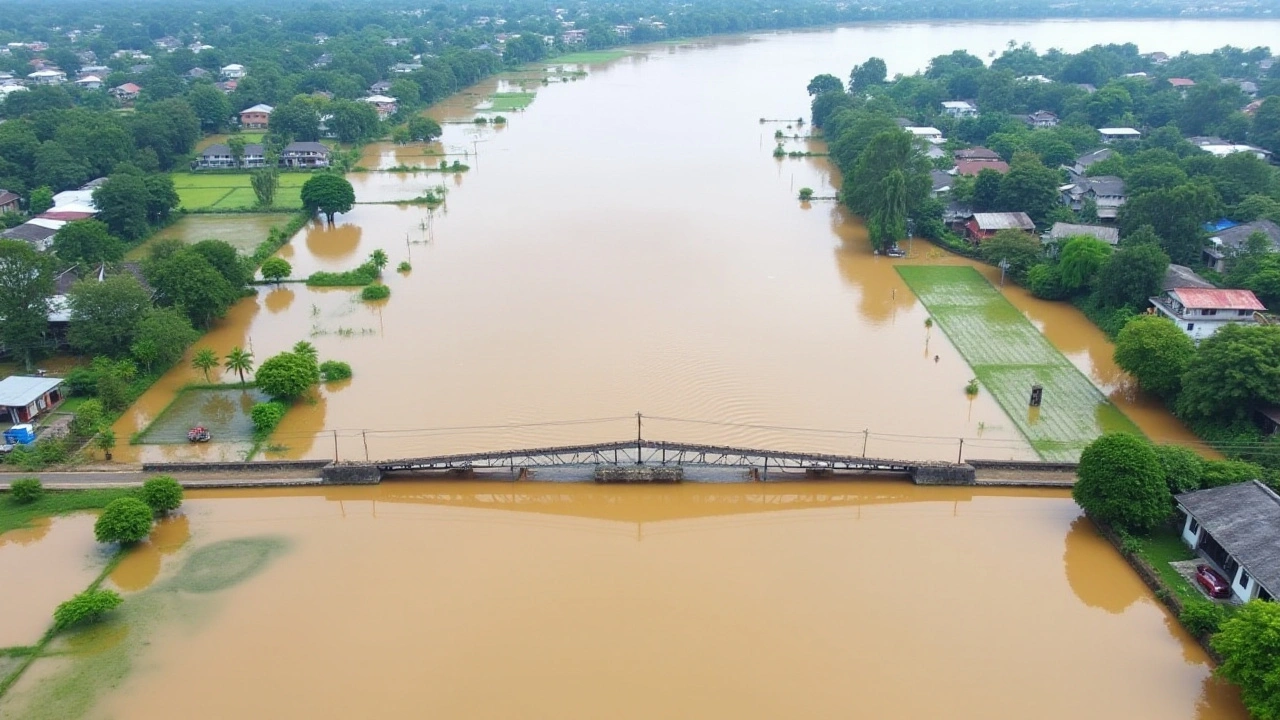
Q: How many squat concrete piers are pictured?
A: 3